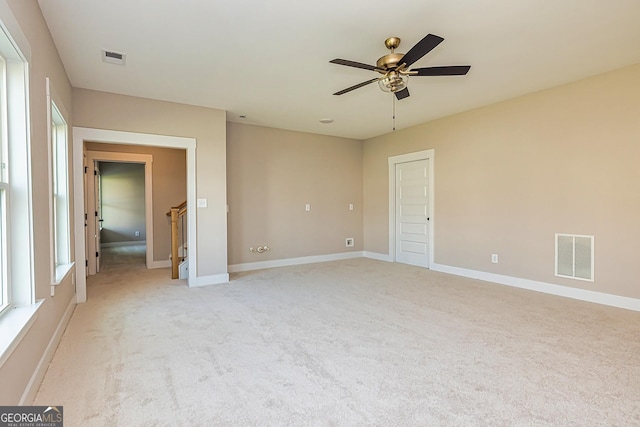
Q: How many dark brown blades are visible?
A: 5